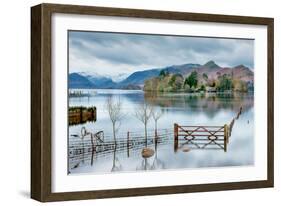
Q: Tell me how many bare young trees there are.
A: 3